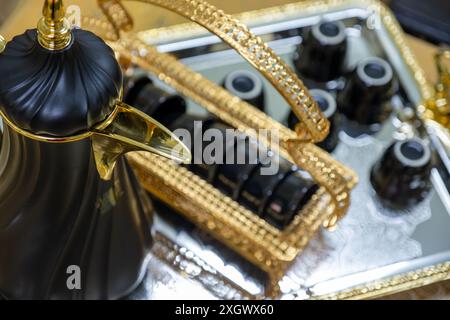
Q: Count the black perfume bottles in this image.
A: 5